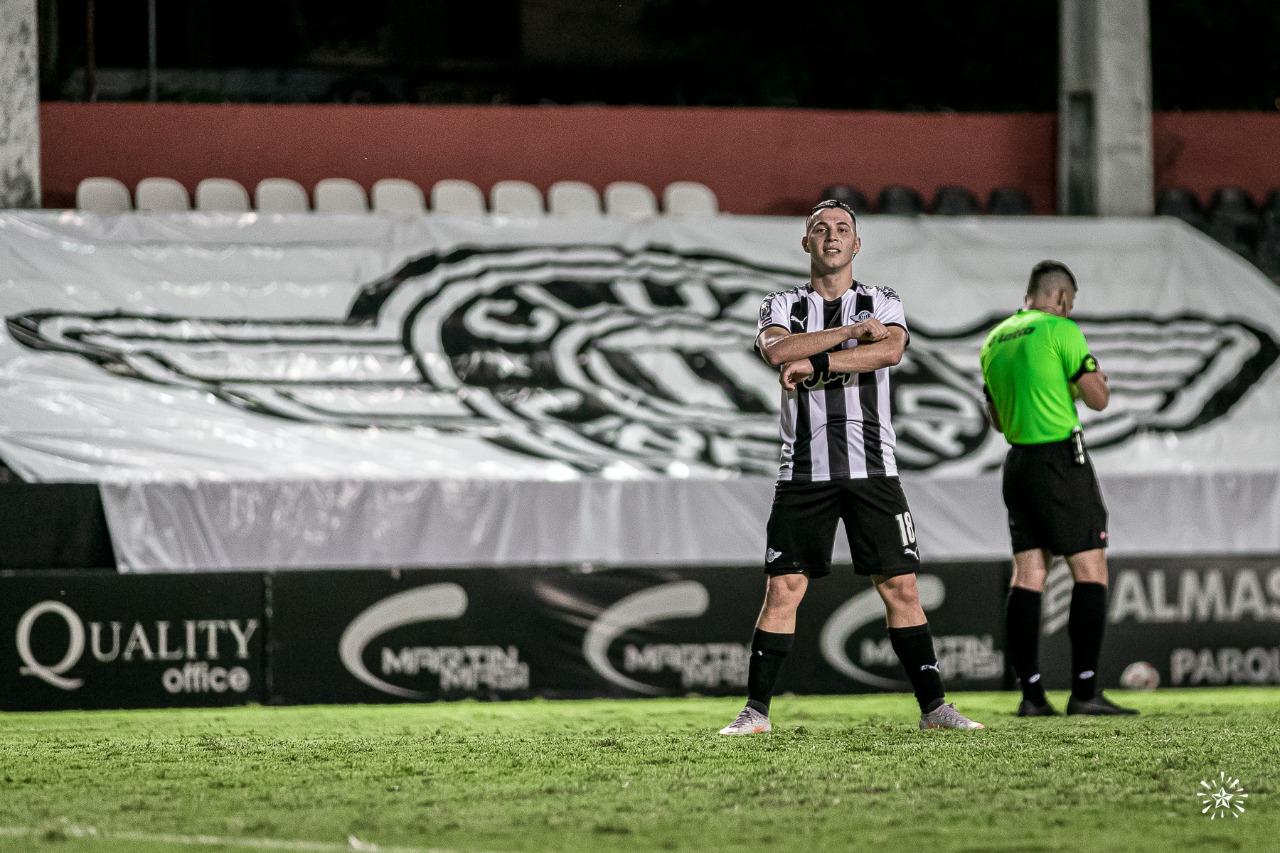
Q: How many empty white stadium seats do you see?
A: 11